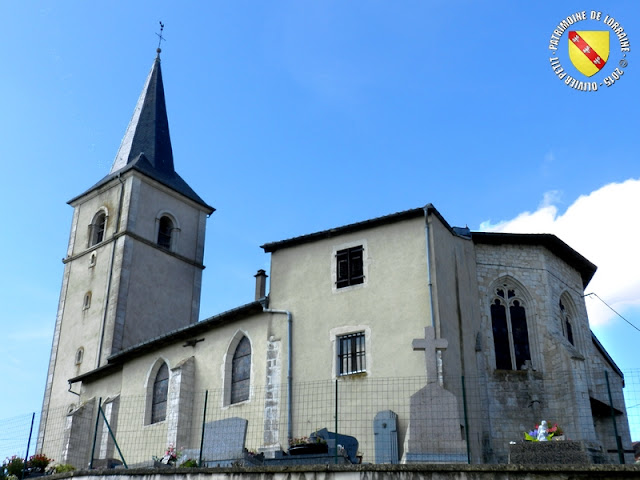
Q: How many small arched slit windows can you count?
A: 3